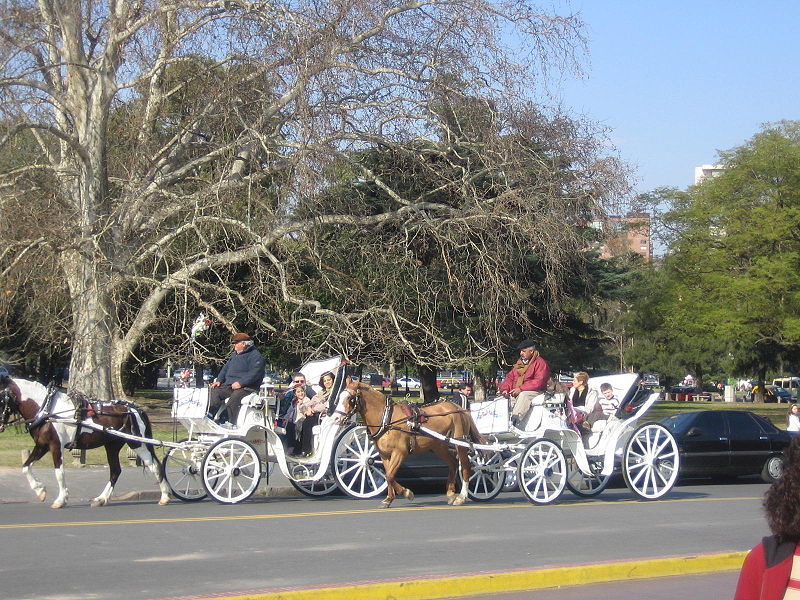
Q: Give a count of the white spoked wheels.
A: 8